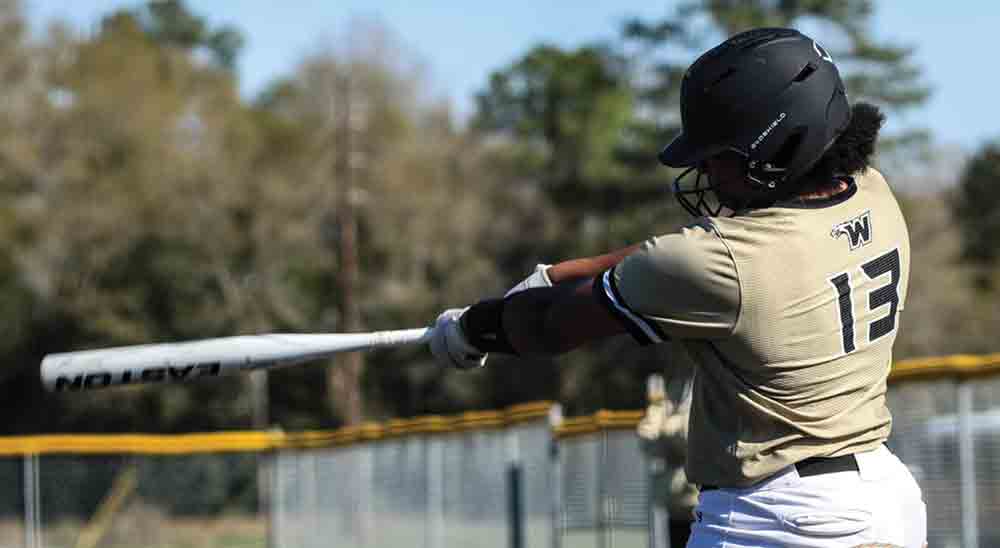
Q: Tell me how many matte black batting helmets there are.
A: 1